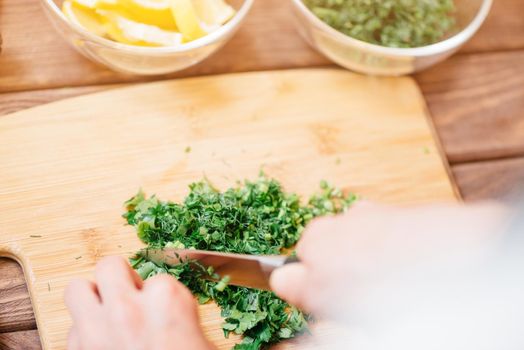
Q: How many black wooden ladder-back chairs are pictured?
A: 0